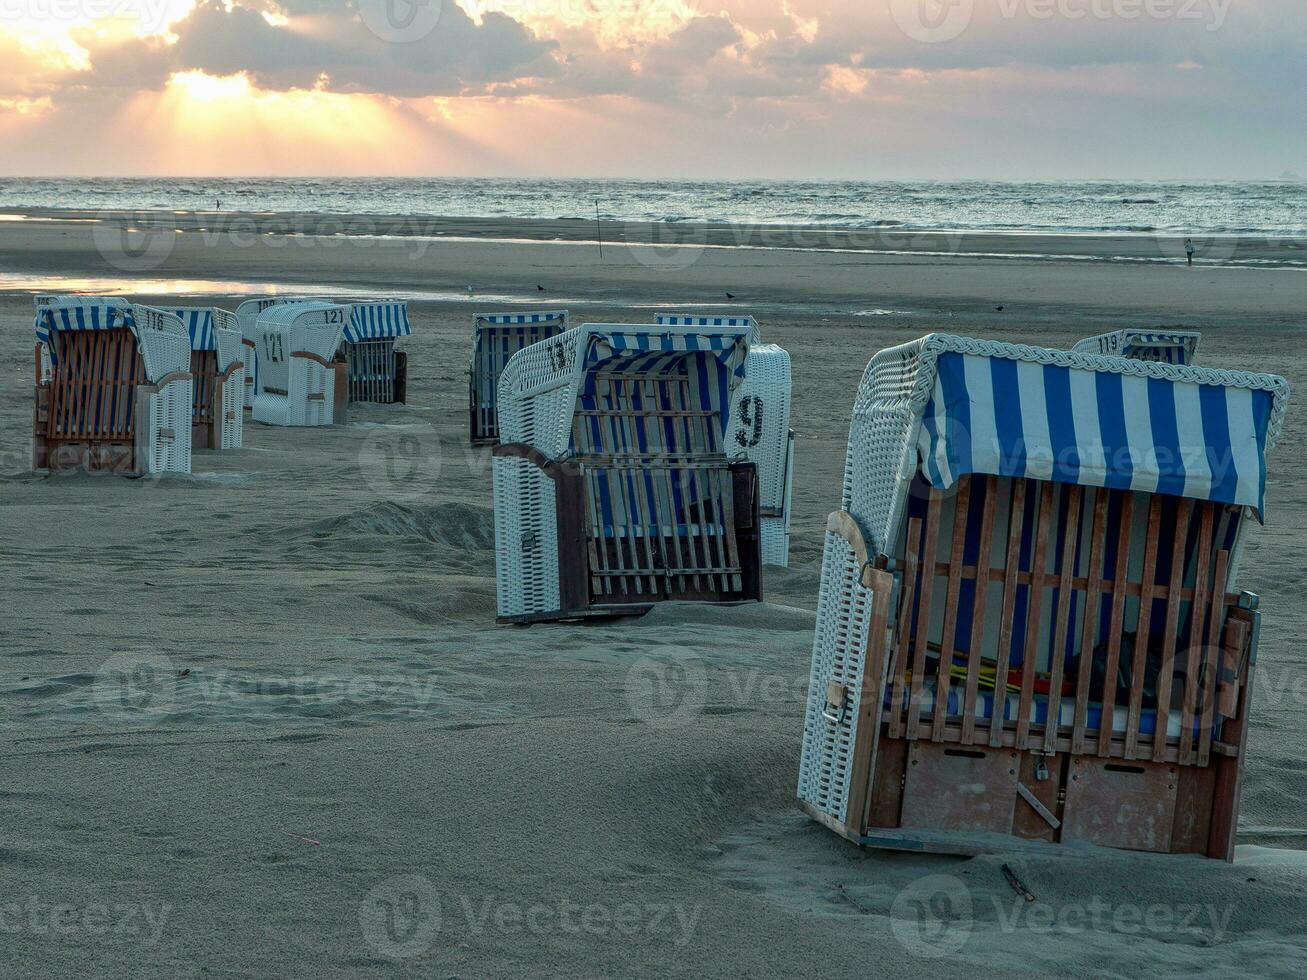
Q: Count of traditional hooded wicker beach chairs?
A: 12